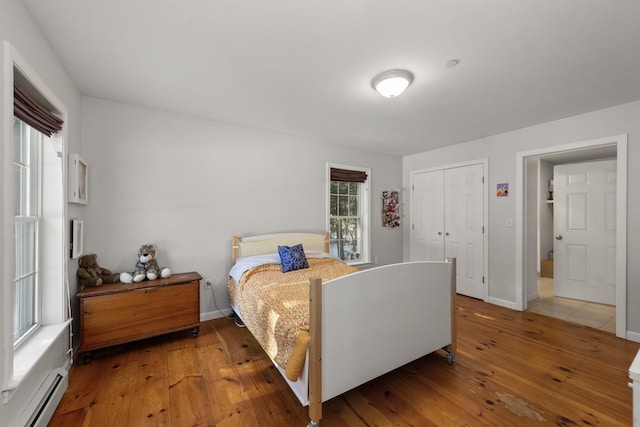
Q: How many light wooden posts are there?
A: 4